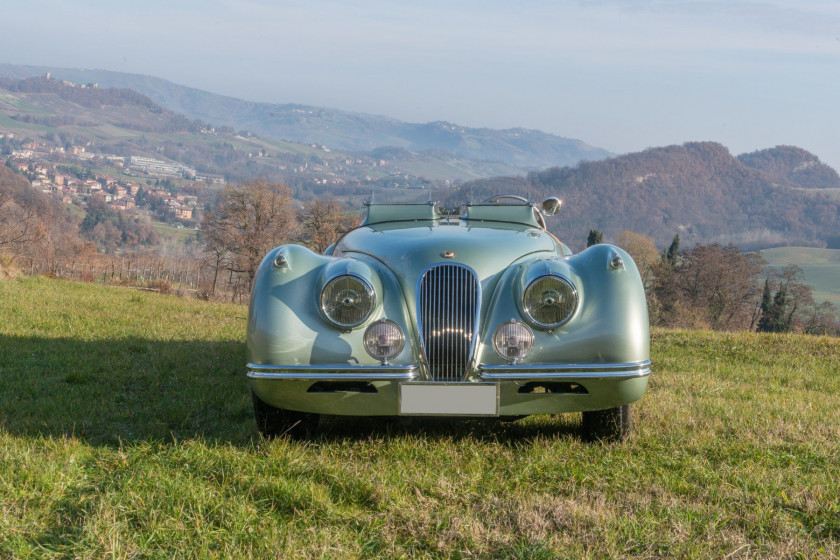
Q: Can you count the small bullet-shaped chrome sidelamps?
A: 2